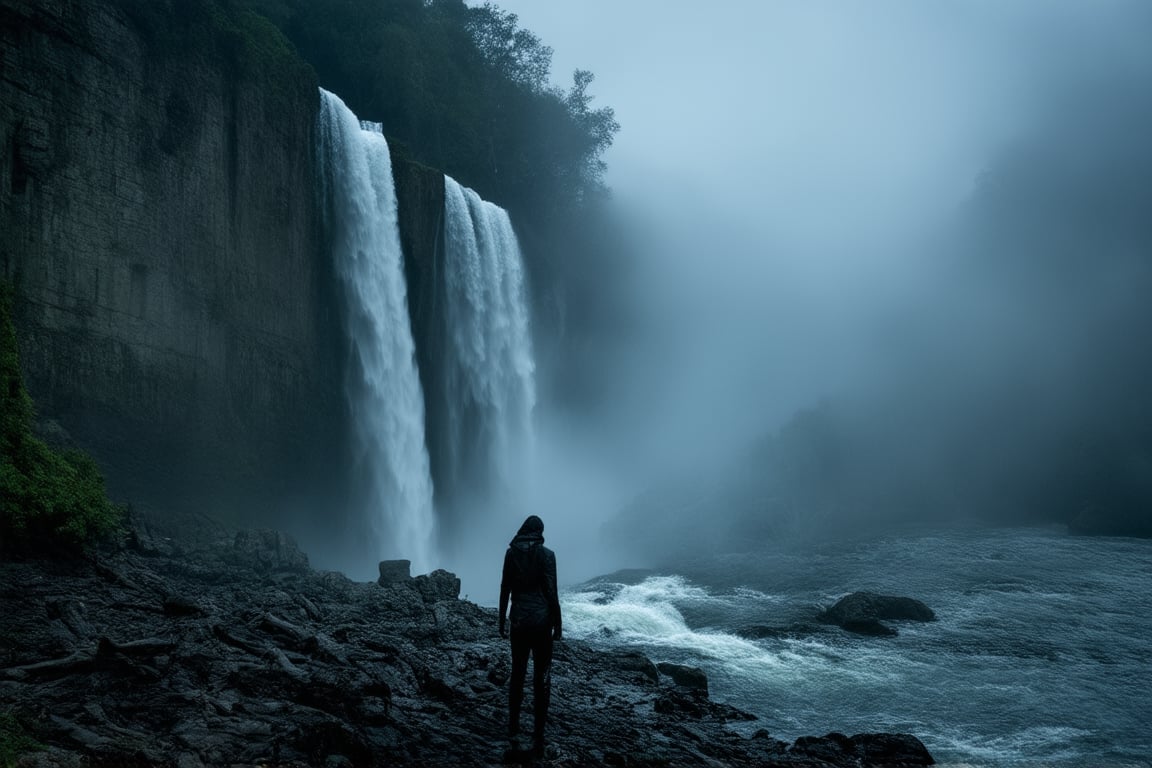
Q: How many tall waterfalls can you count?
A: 2